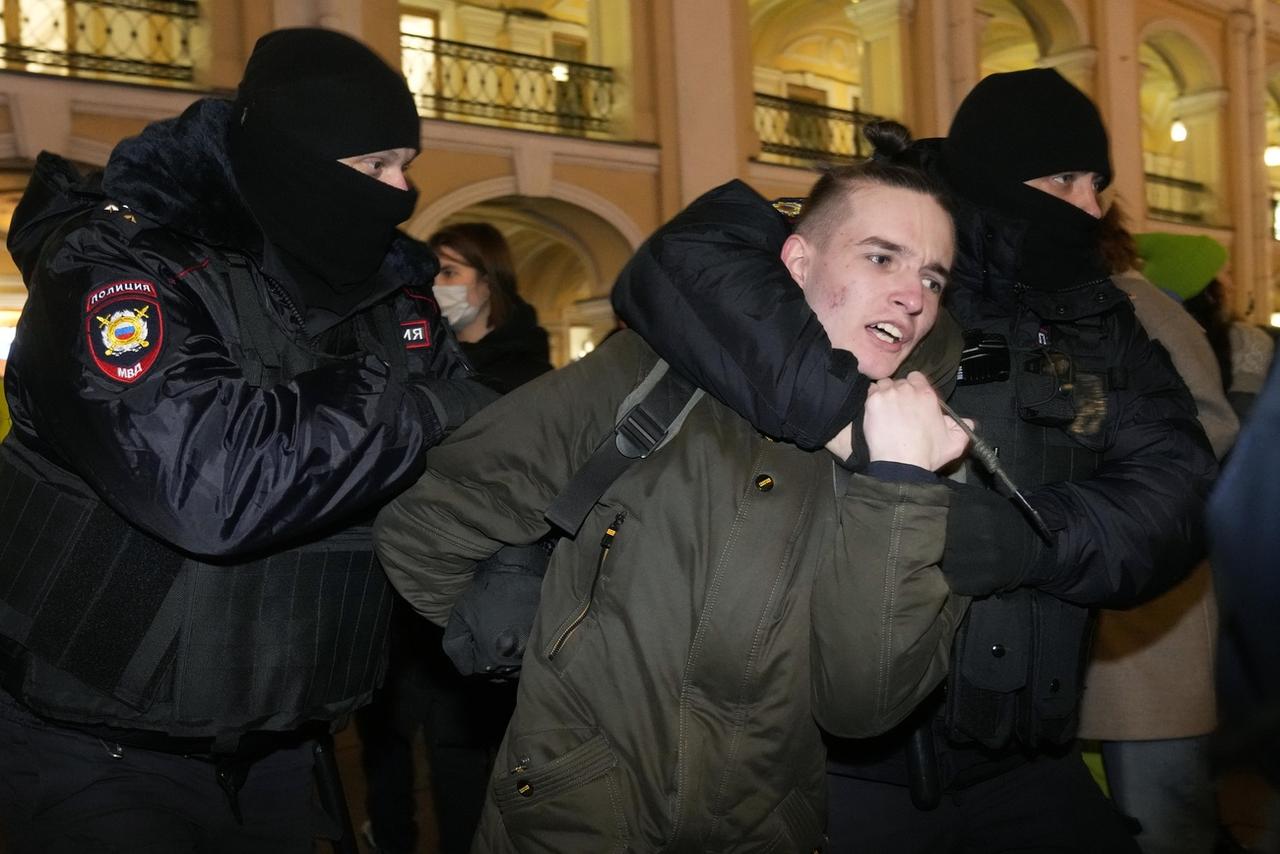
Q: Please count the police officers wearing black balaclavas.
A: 2